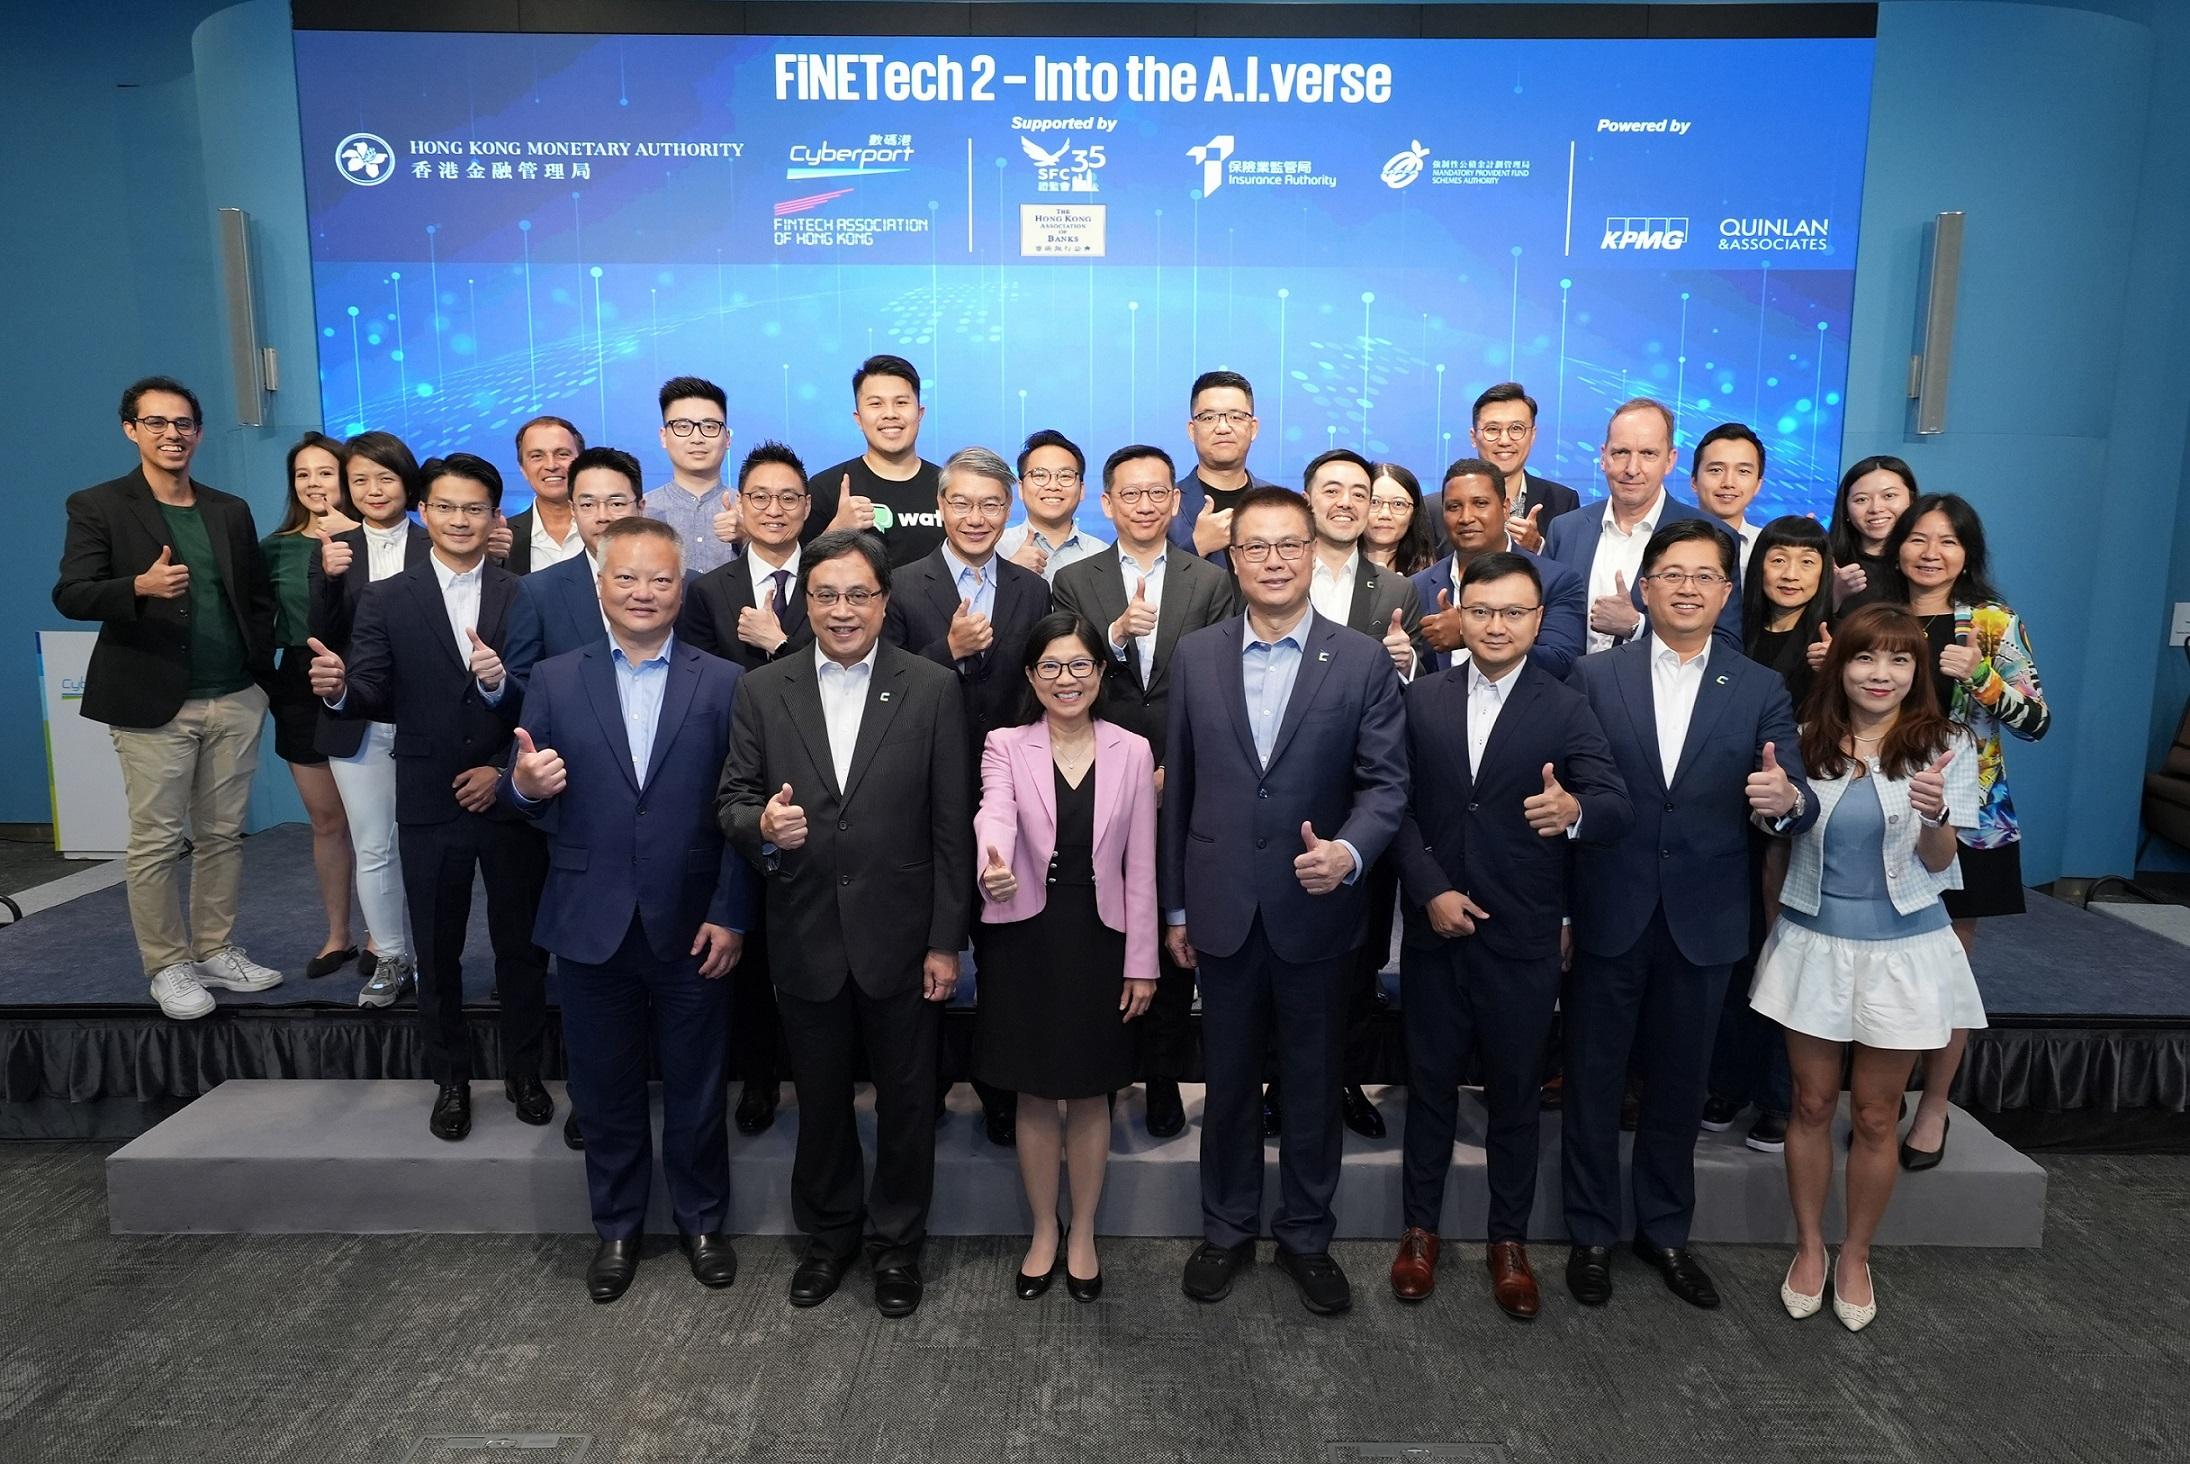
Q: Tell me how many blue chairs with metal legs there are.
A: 0